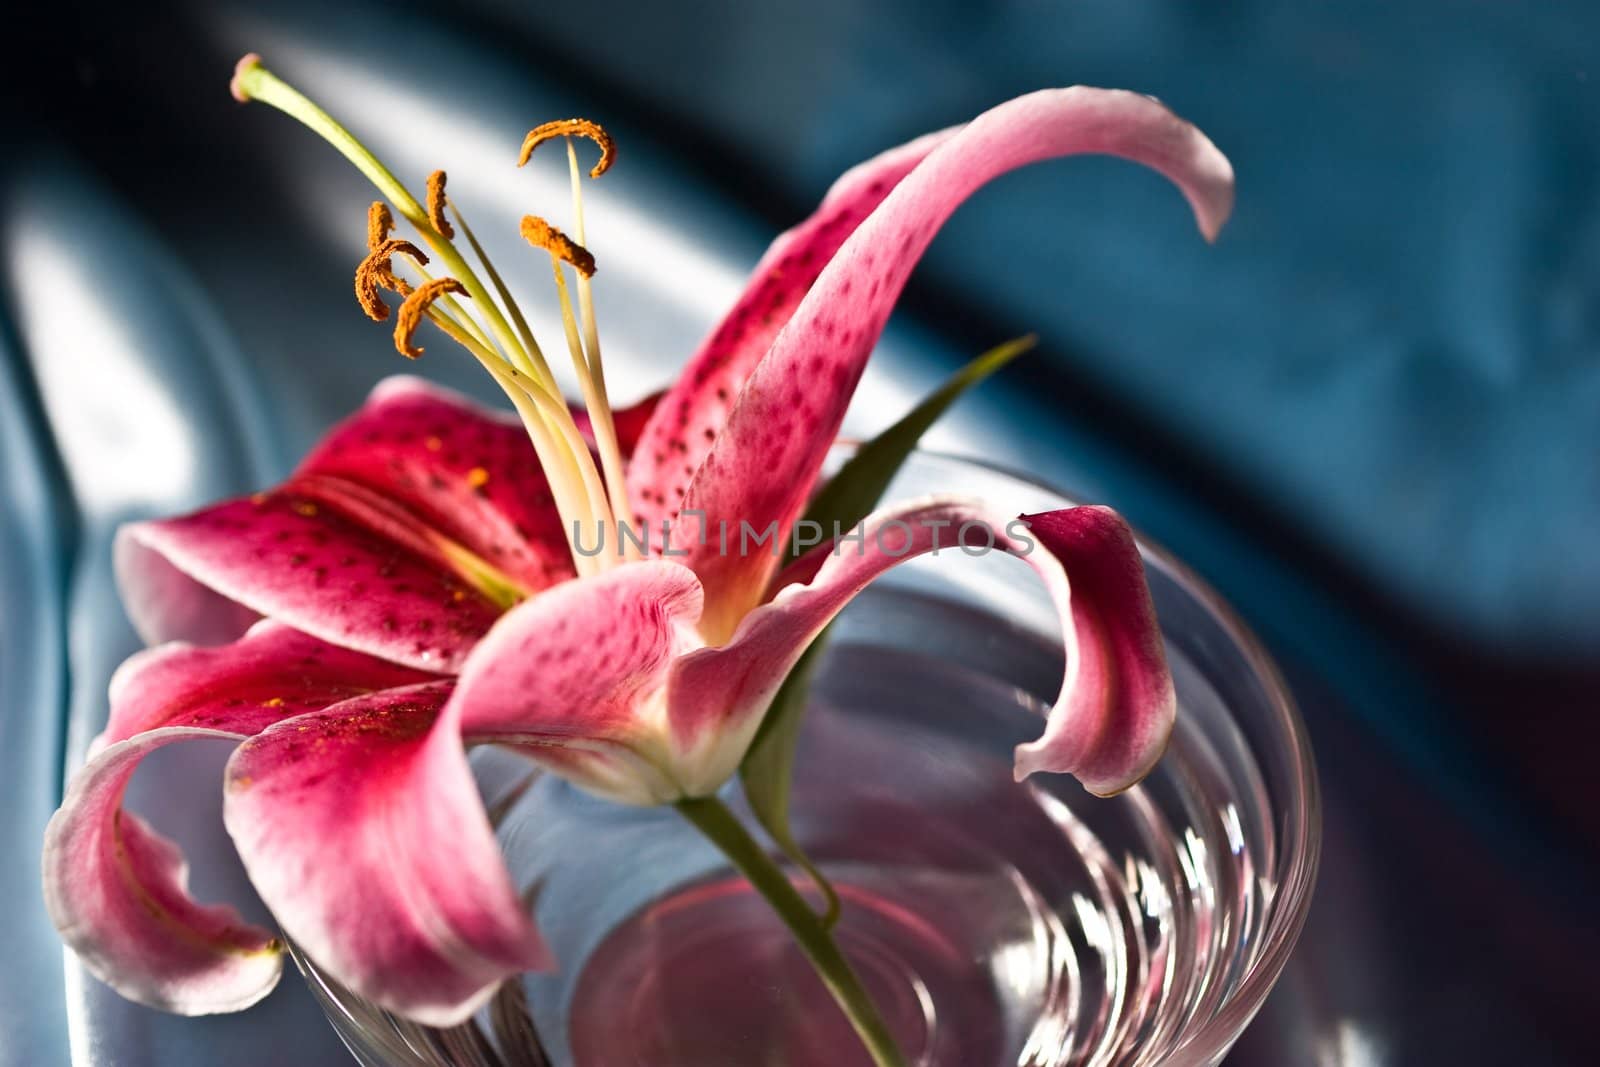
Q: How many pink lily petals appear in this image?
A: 6